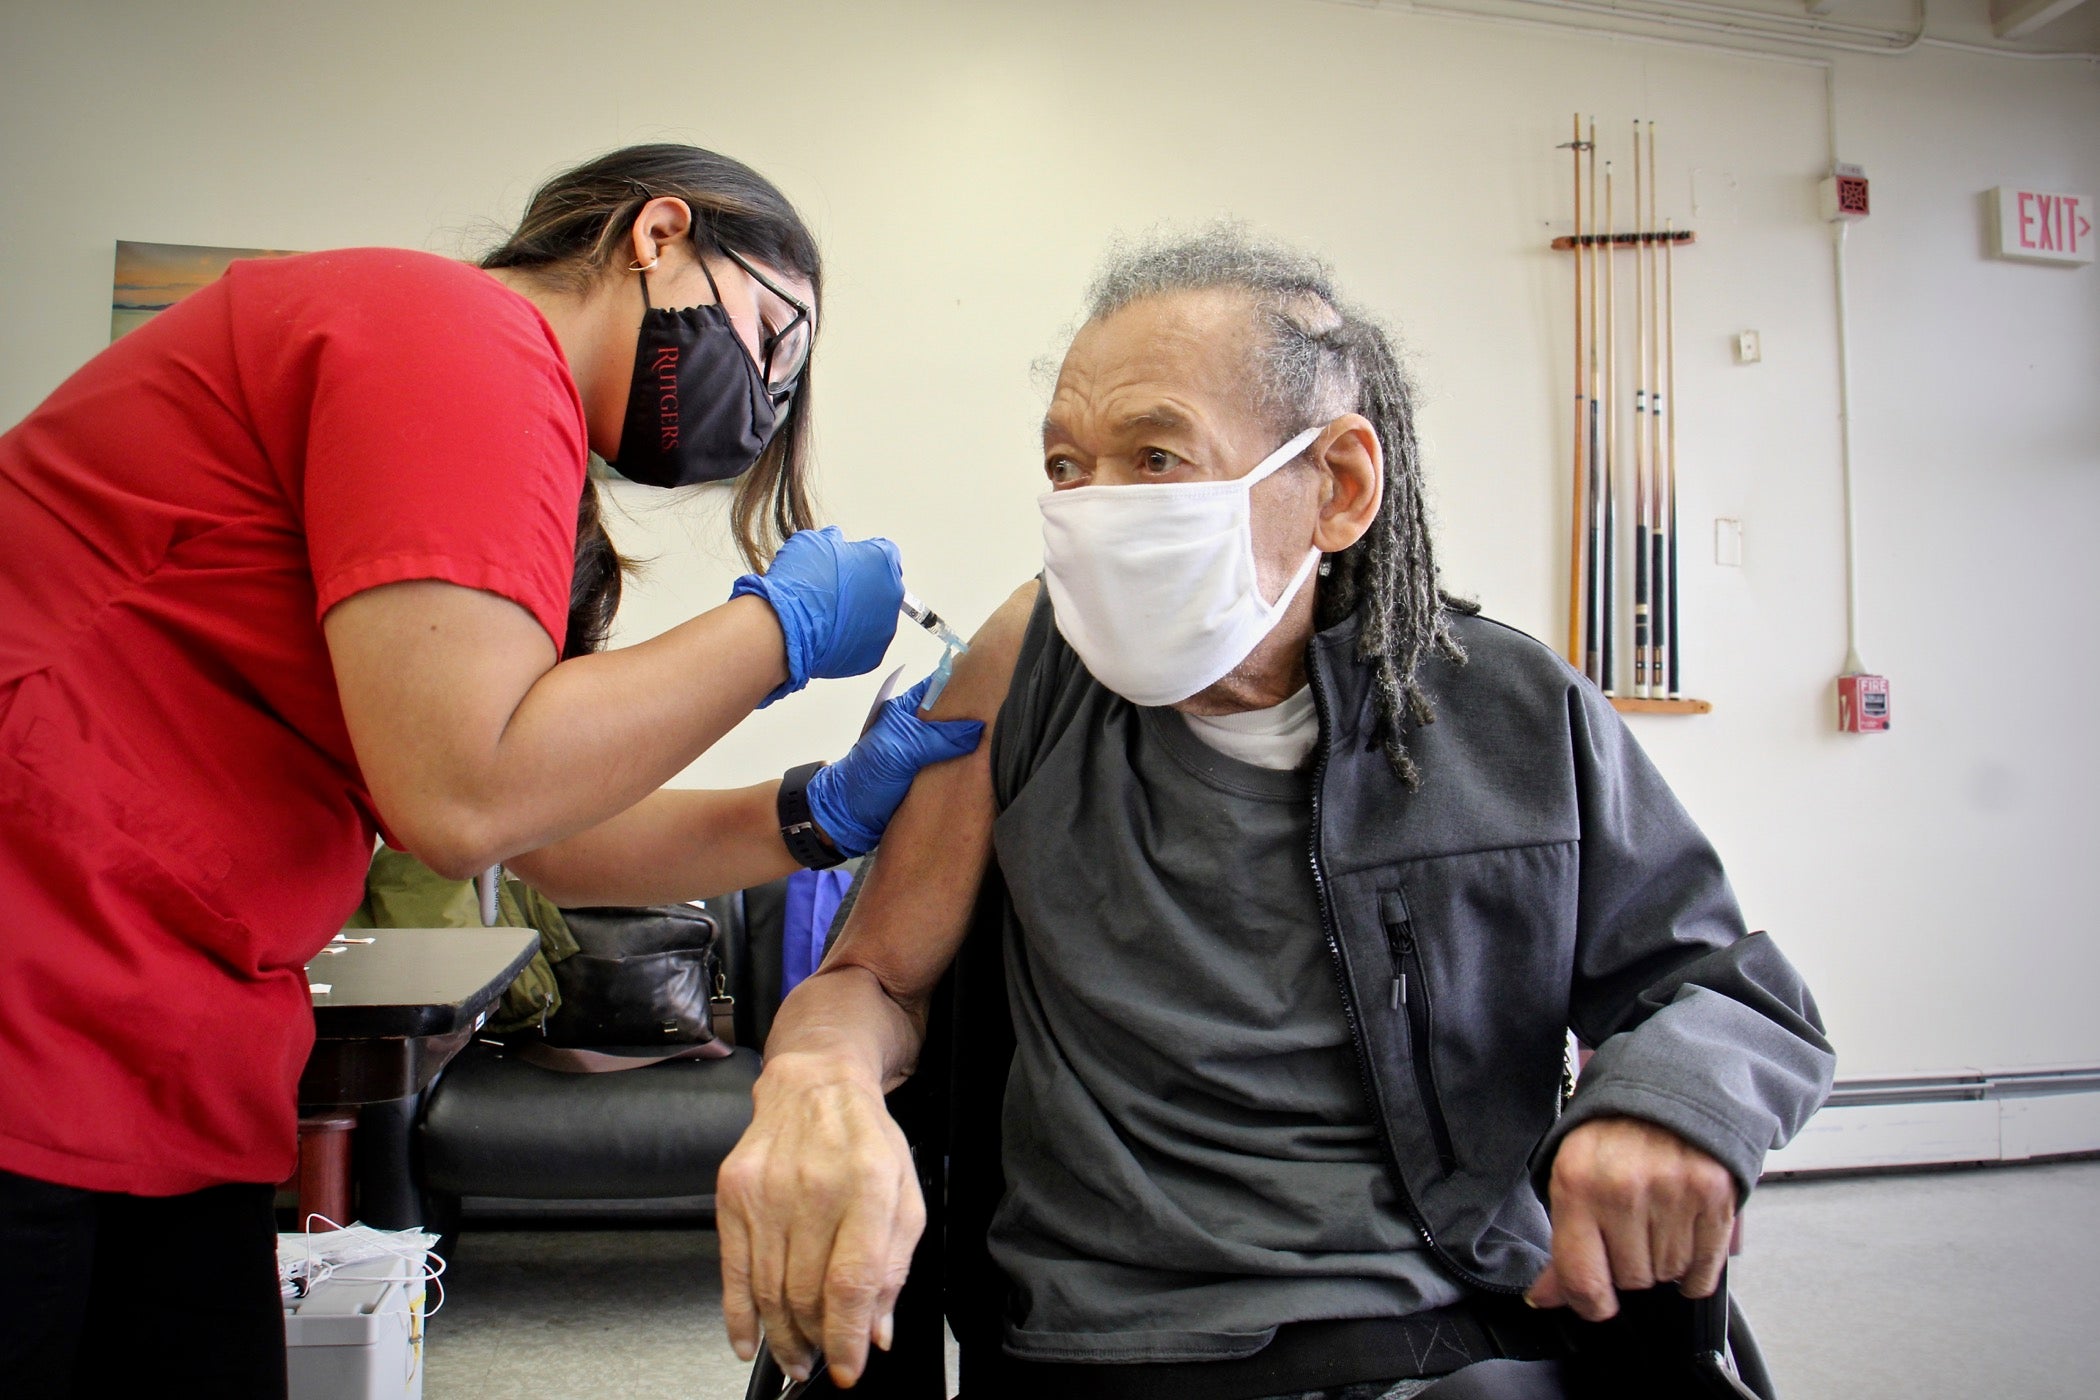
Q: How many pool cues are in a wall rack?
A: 6